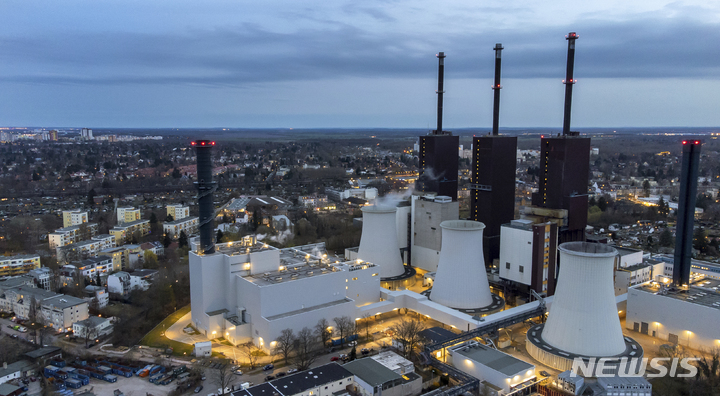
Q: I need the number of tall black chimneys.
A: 5